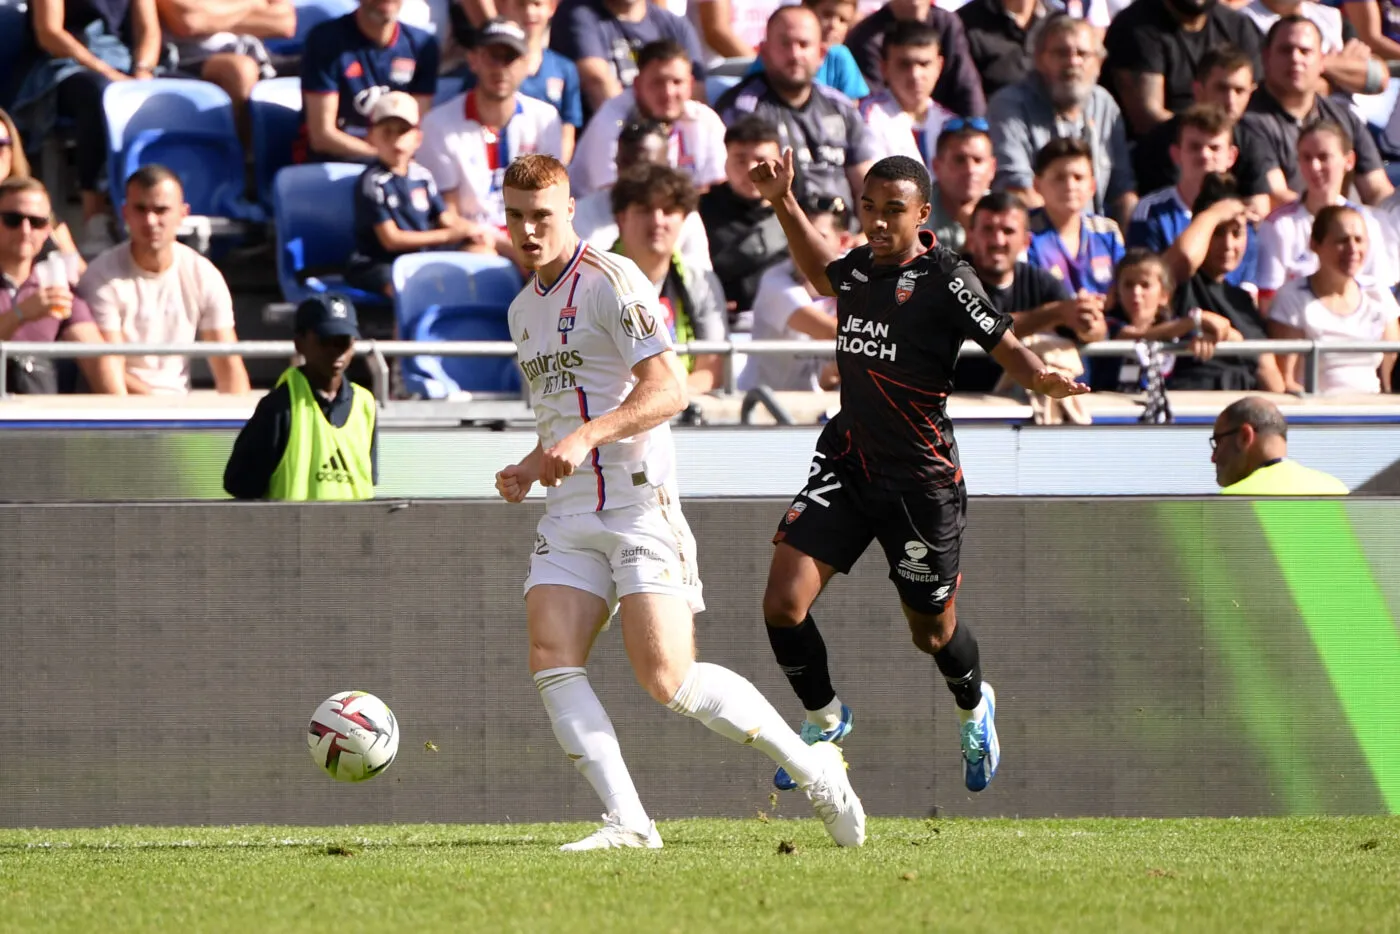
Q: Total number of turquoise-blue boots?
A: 2